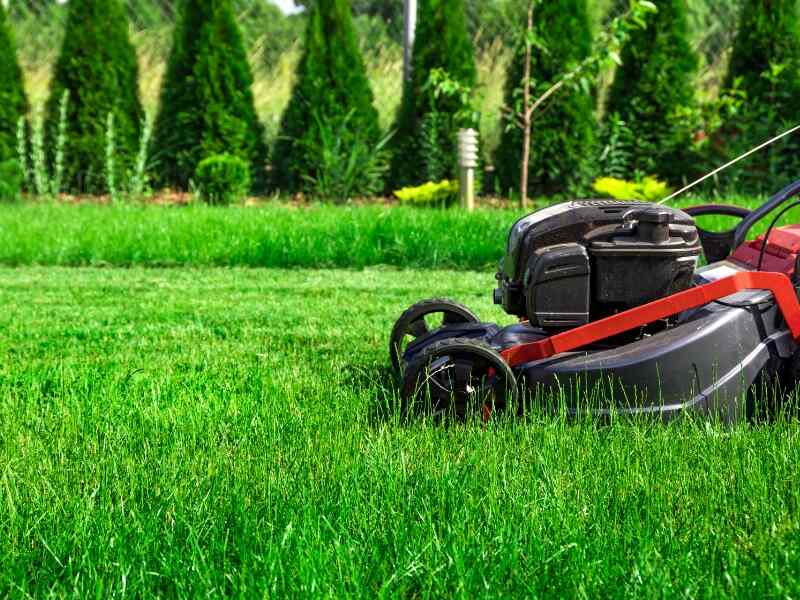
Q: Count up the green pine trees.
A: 8